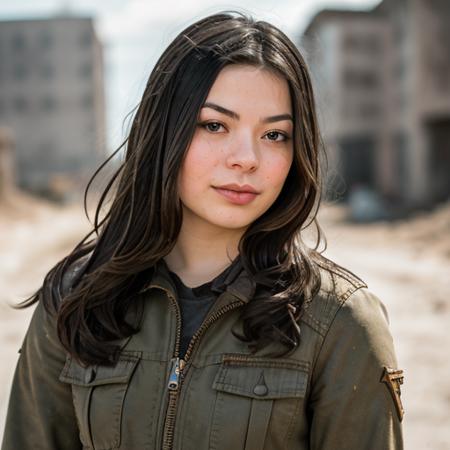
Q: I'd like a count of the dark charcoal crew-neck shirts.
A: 1